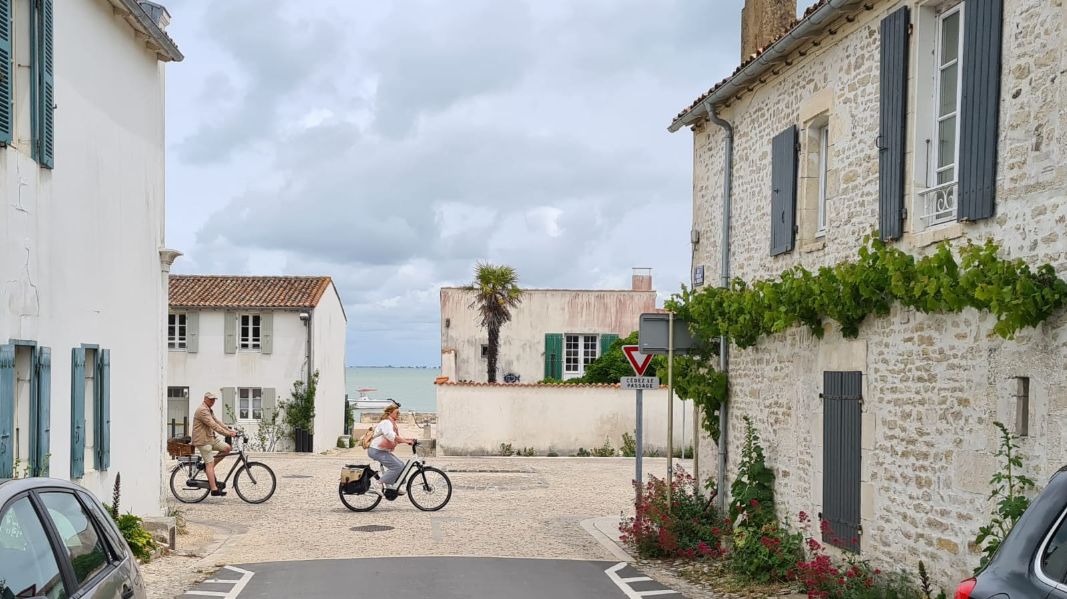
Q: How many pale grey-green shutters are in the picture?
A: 5